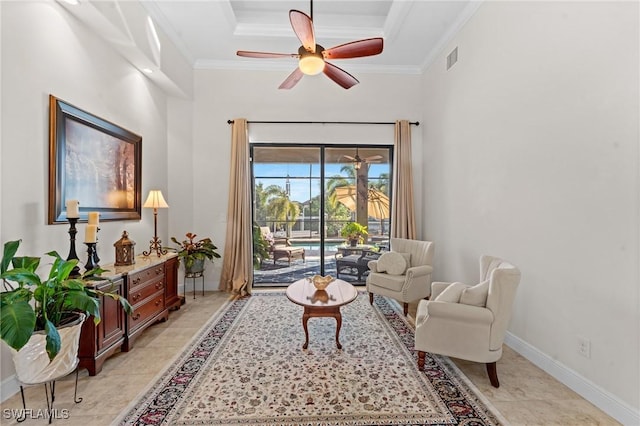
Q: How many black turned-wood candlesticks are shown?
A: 3